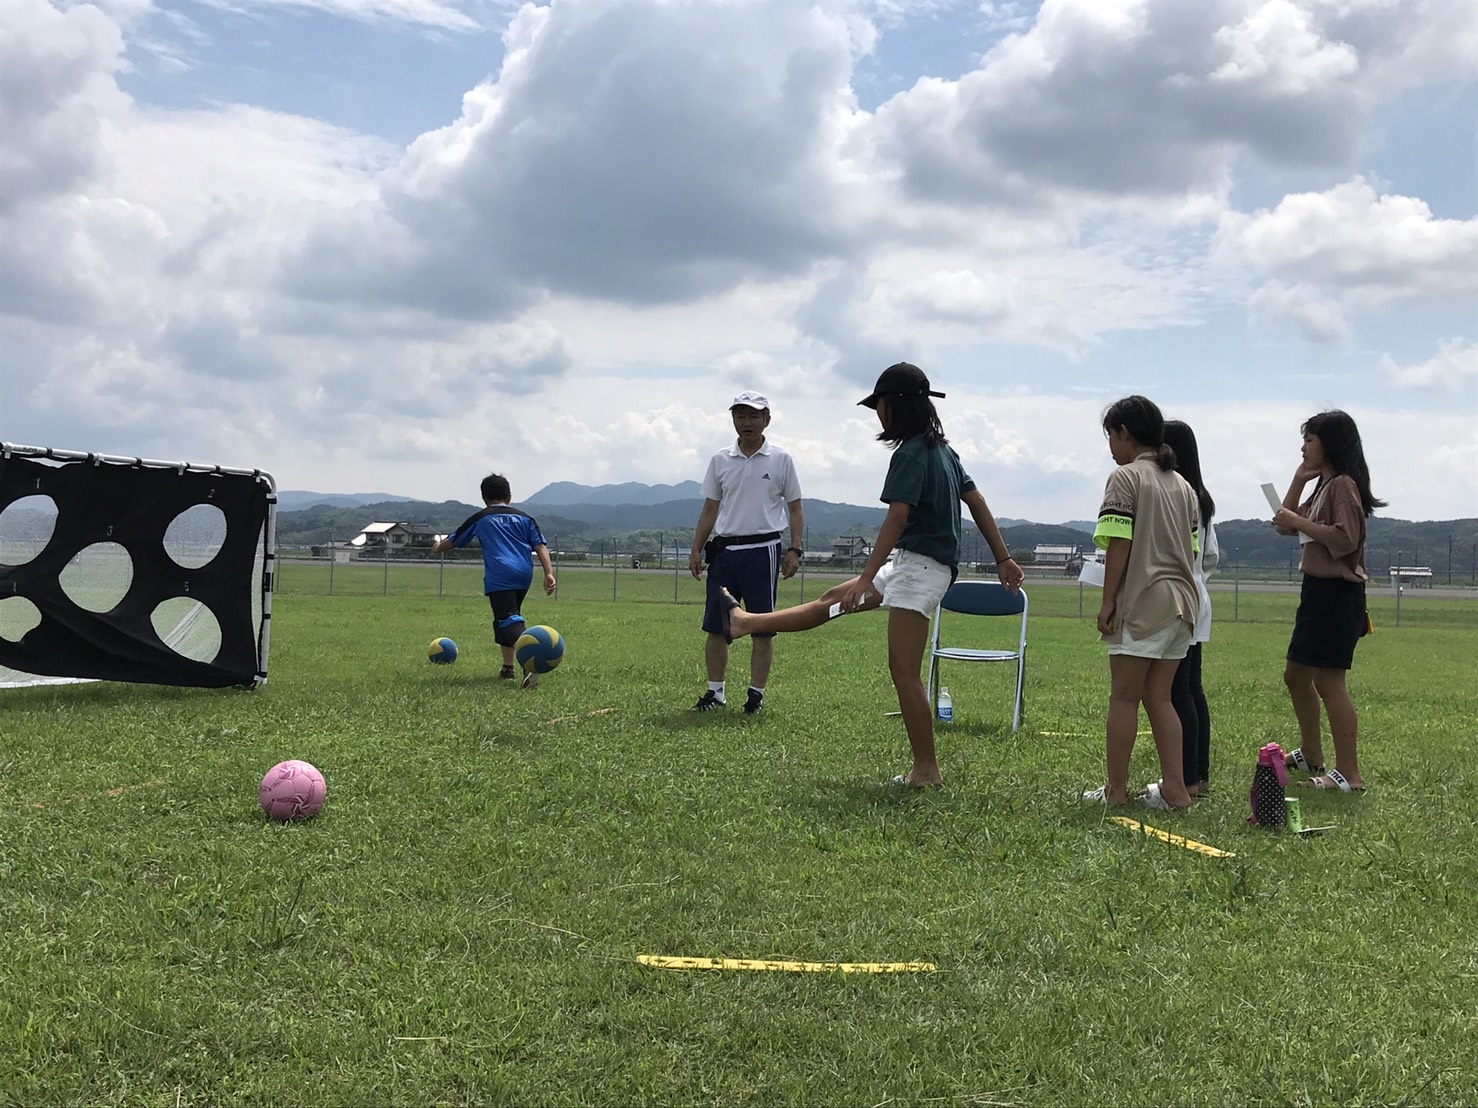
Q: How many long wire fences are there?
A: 1